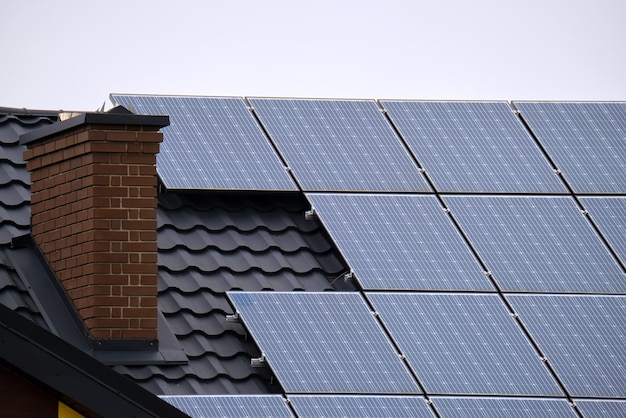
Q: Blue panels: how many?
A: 14